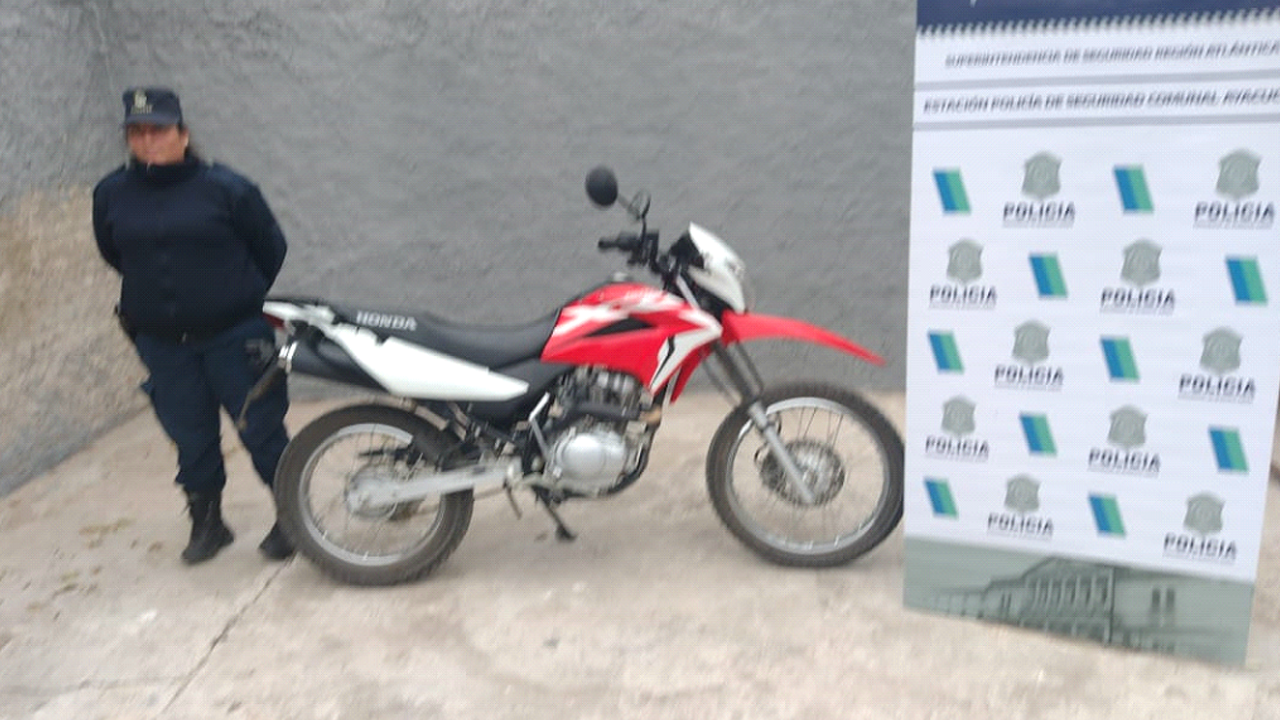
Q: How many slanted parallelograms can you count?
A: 10